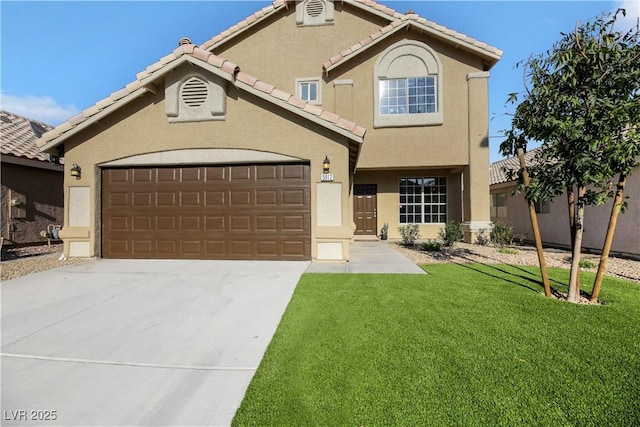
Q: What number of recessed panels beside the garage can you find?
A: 4